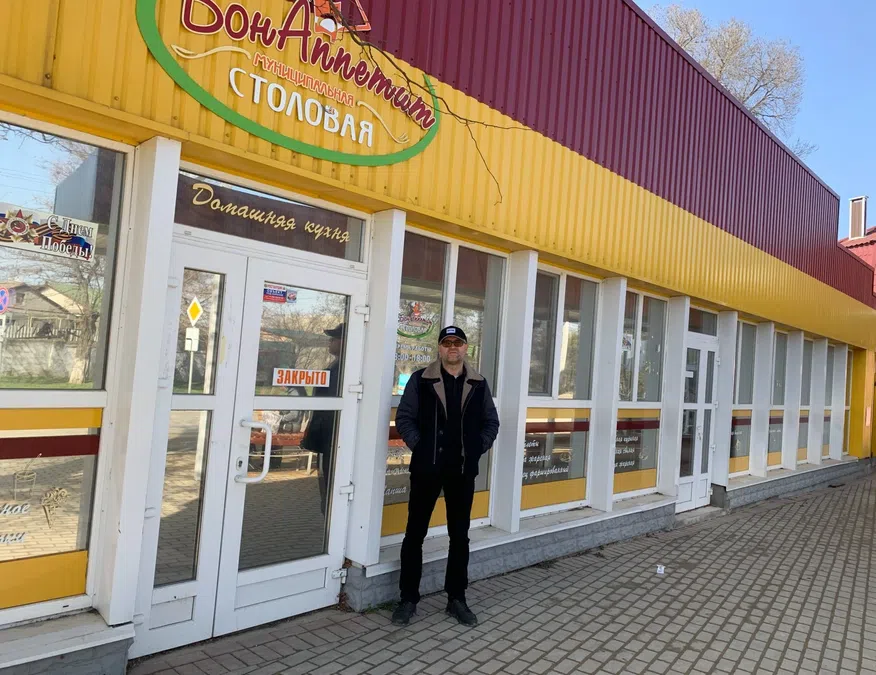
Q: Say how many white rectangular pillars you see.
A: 10